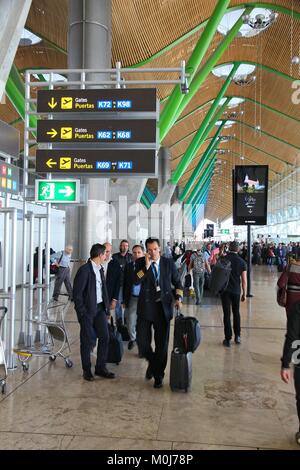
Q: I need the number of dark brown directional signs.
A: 3